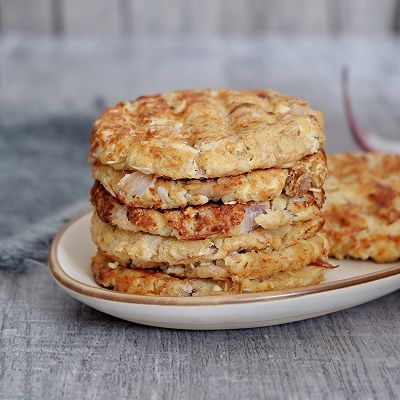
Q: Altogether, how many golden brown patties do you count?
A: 7